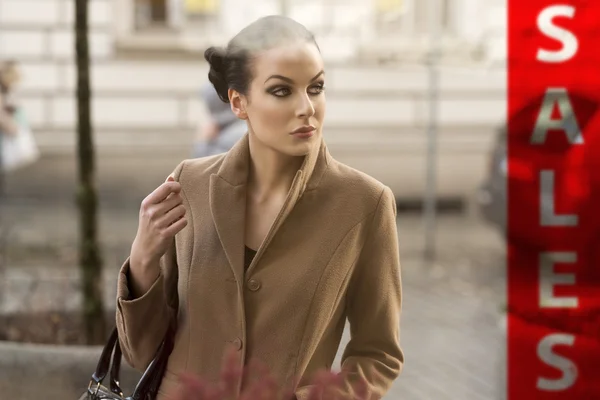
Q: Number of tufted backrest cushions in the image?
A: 0